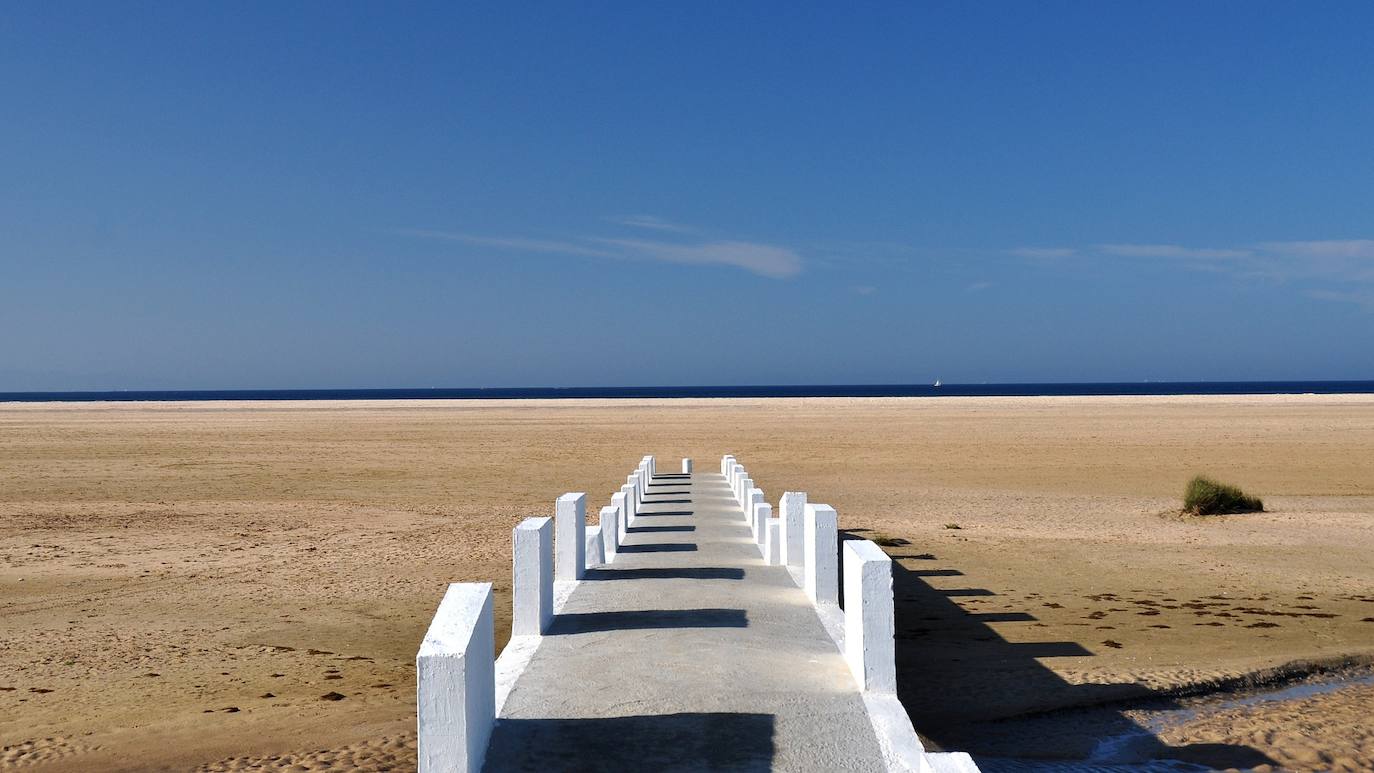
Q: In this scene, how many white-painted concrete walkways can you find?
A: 1